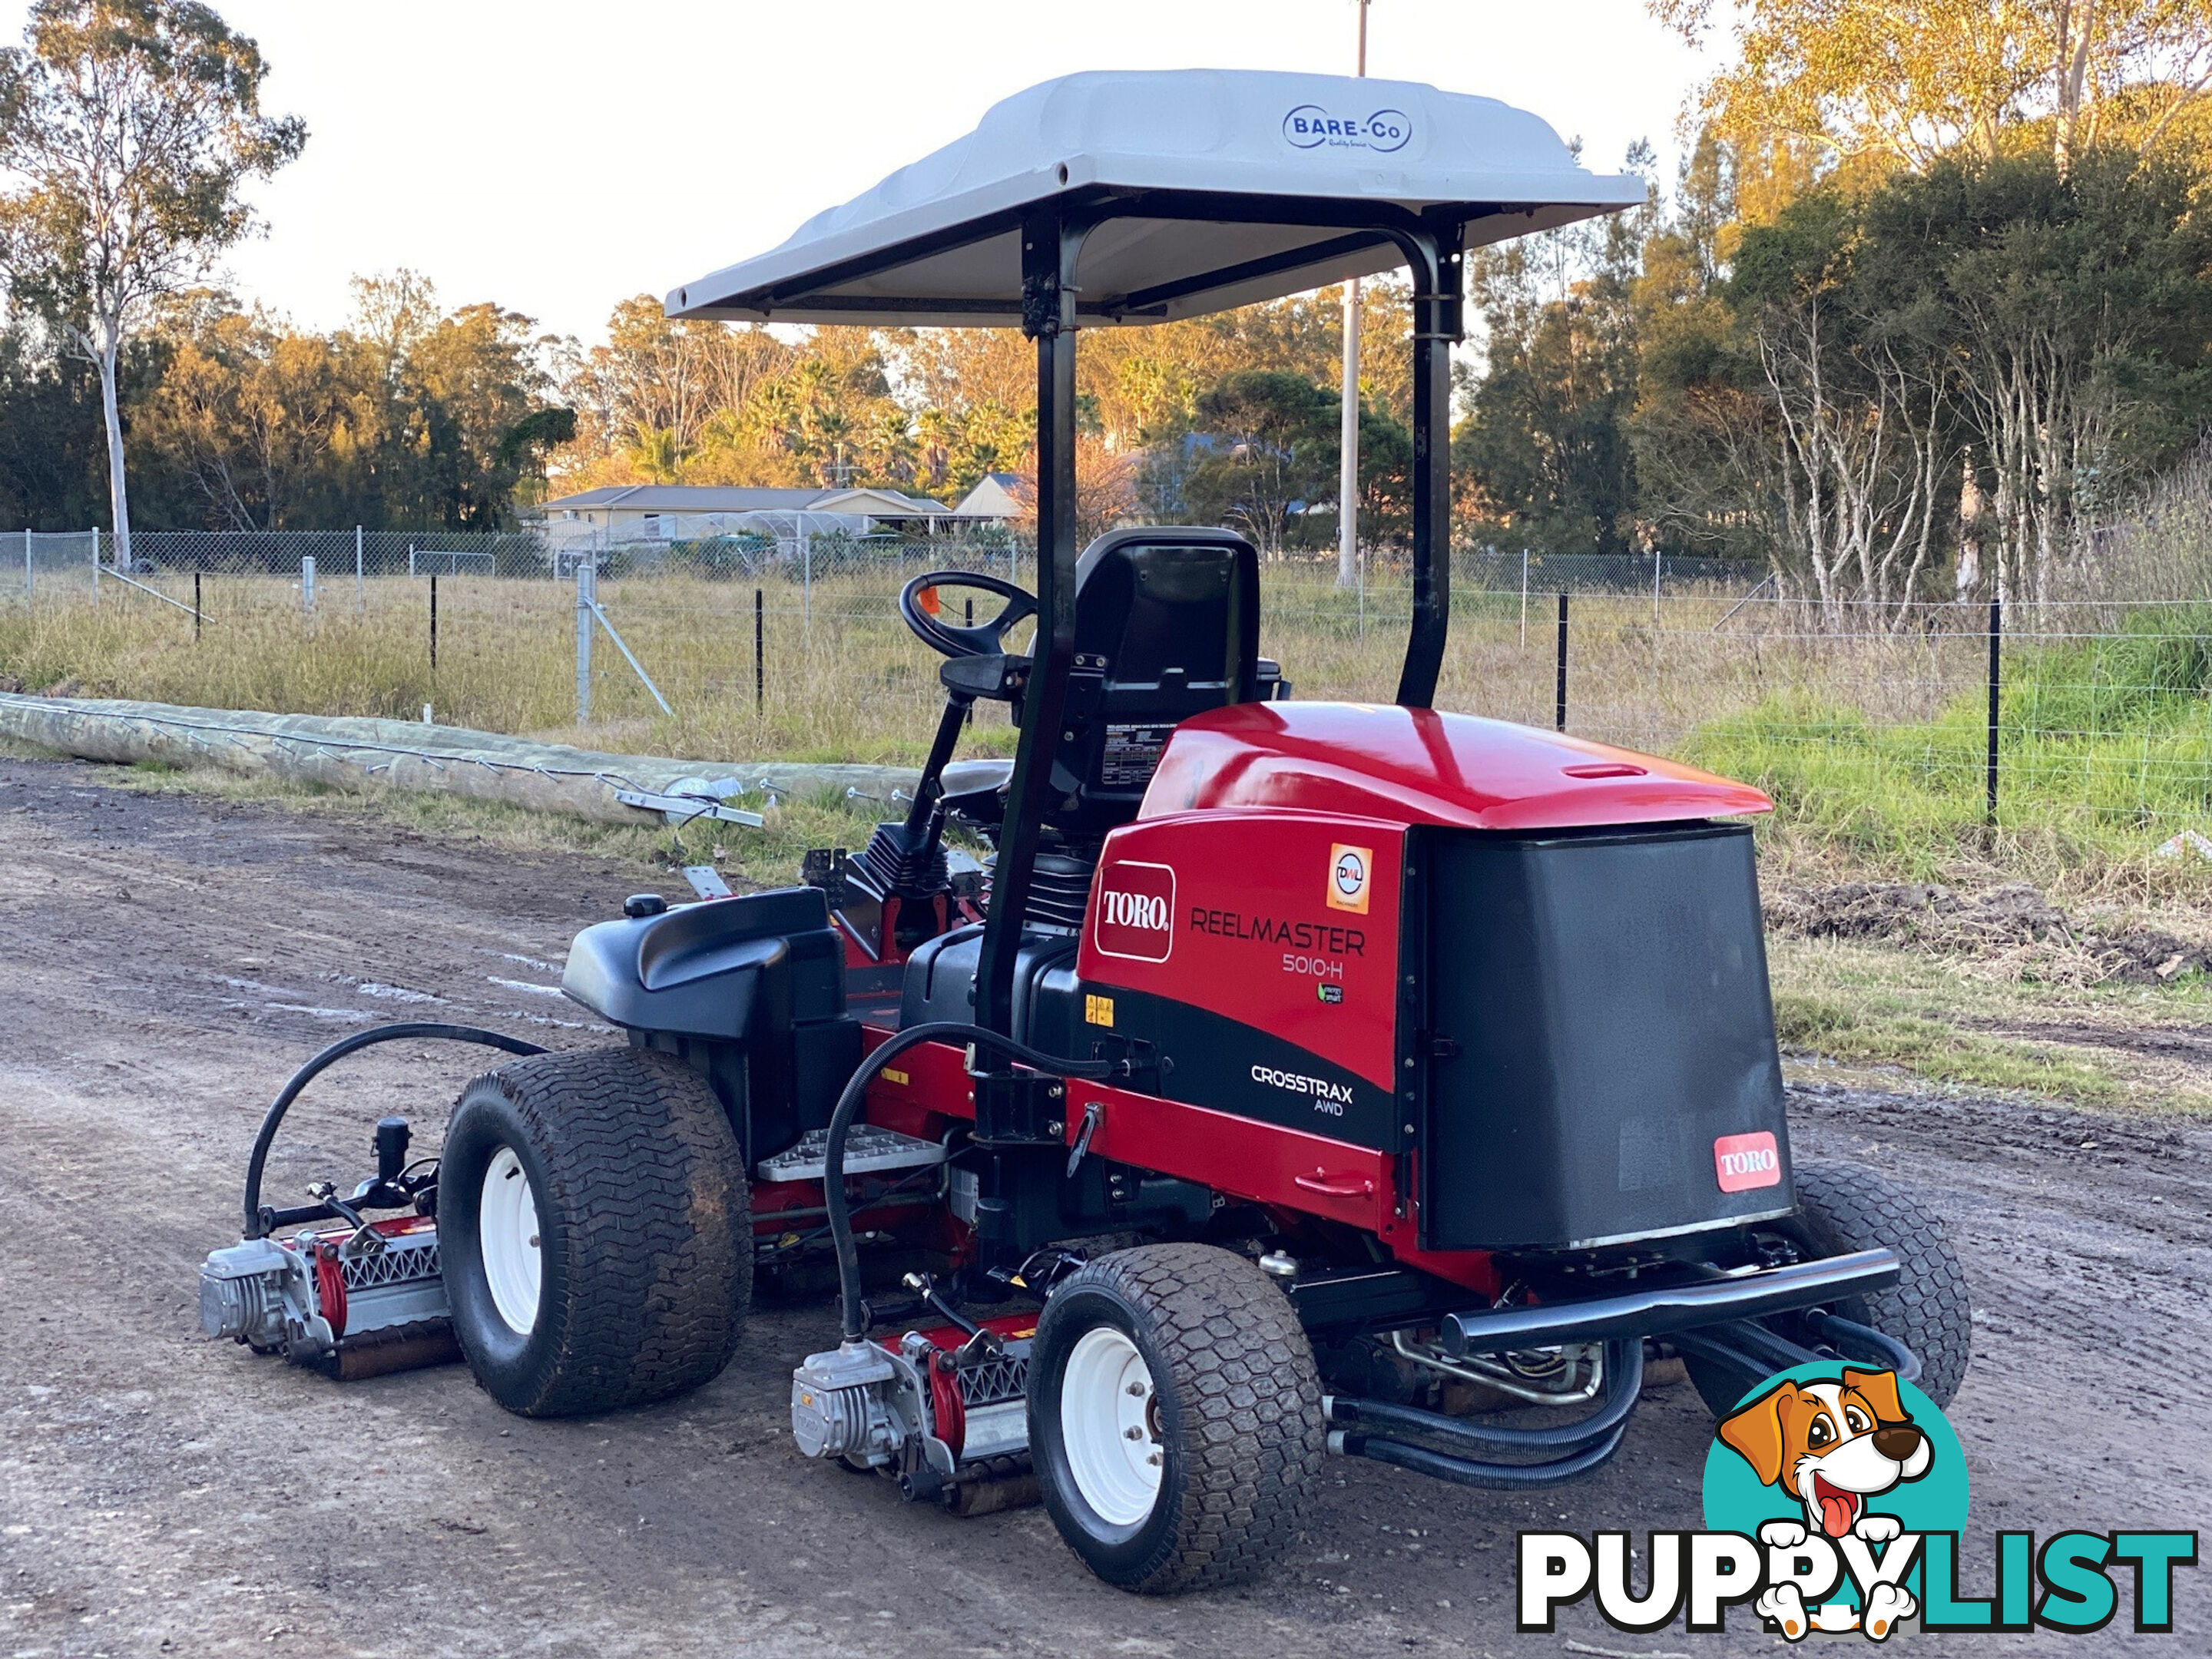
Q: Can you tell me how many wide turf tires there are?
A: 3